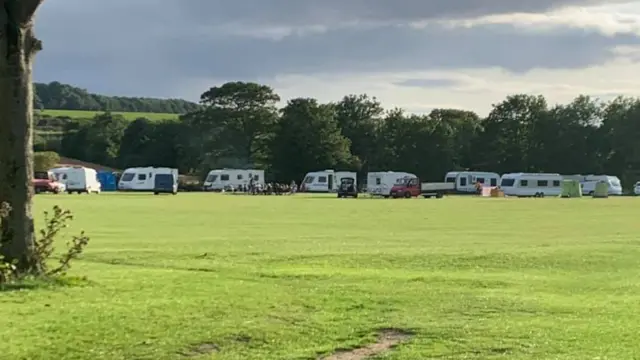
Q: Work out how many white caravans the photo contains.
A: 8